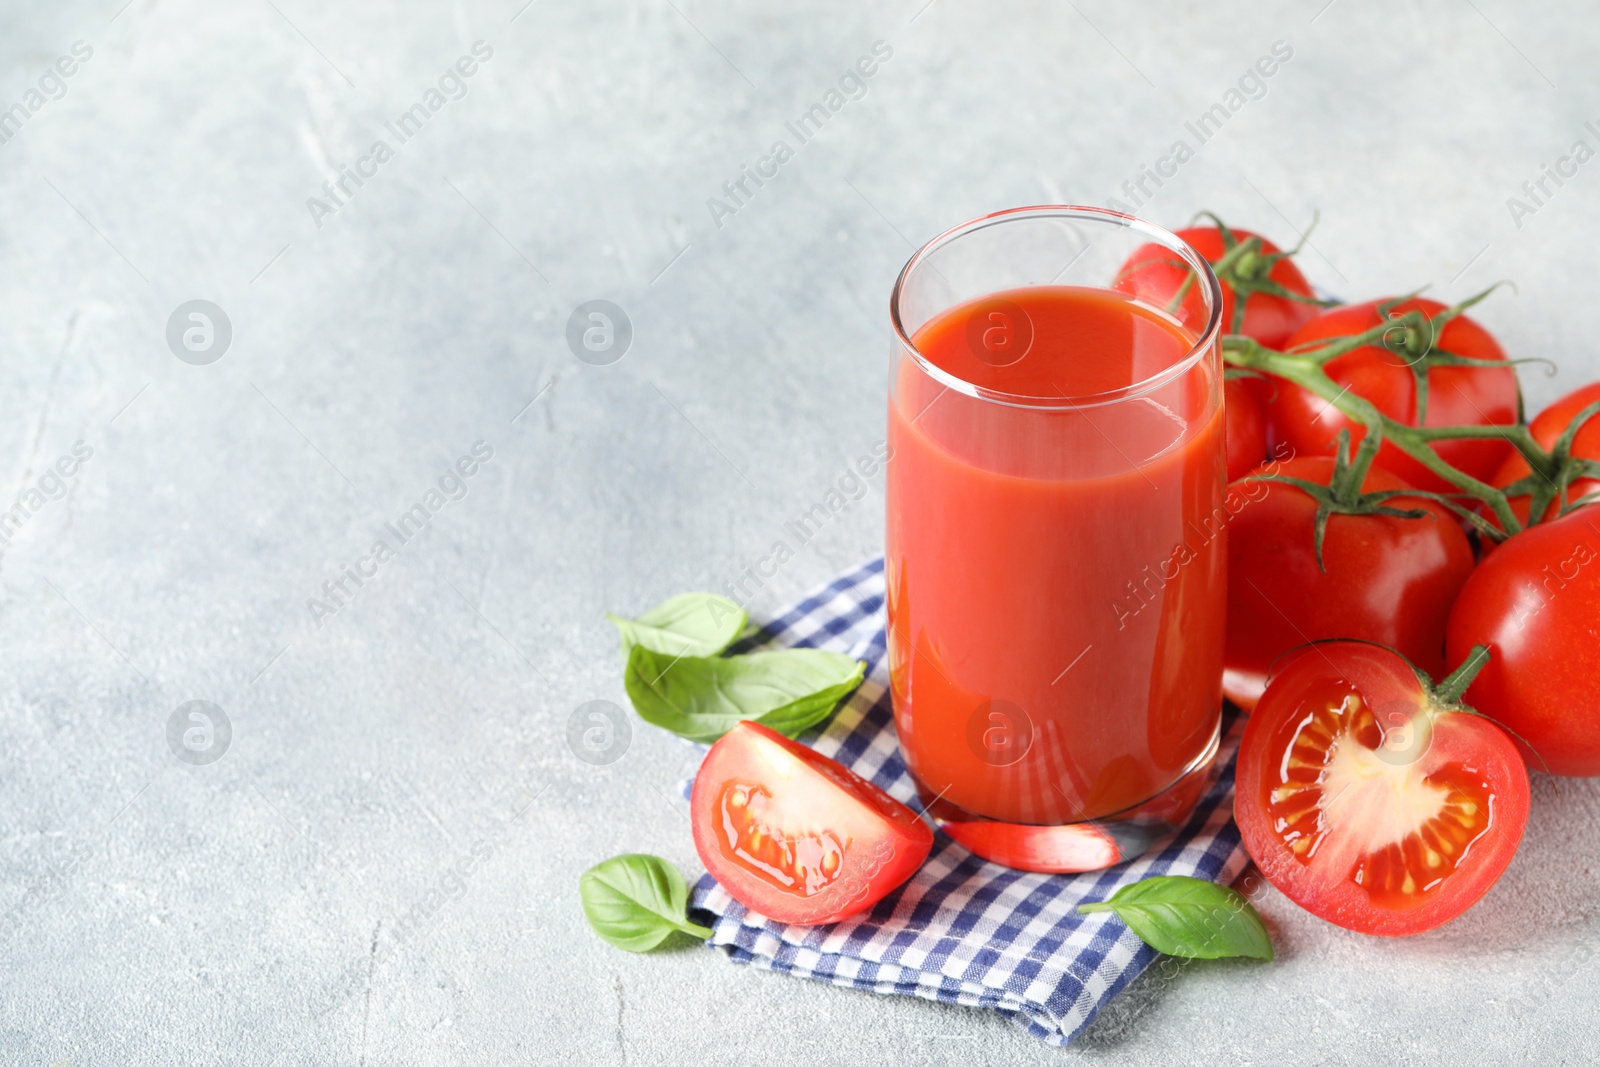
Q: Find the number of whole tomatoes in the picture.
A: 6